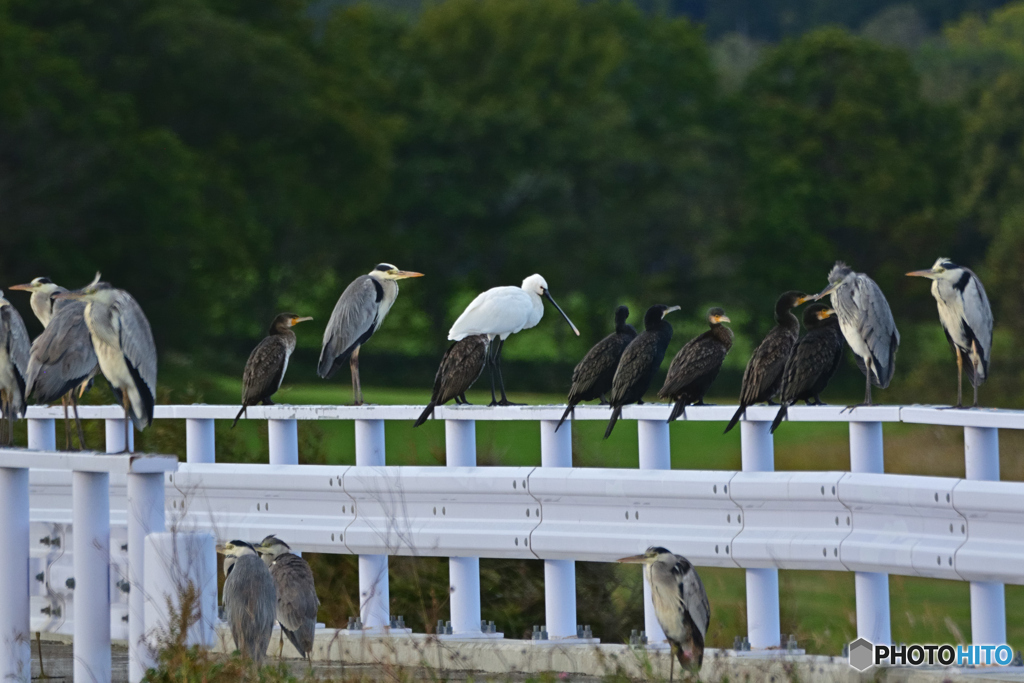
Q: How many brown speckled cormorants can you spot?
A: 7